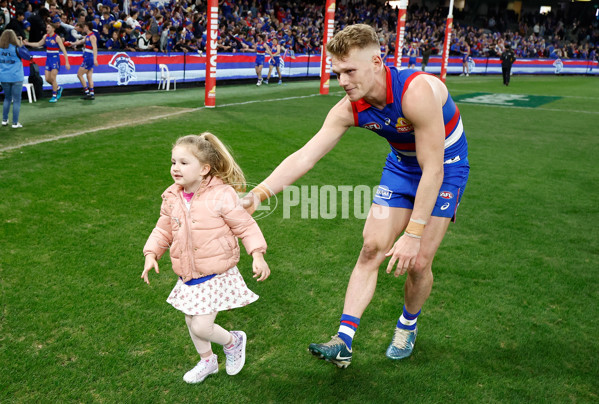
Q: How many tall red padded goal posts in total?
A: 4